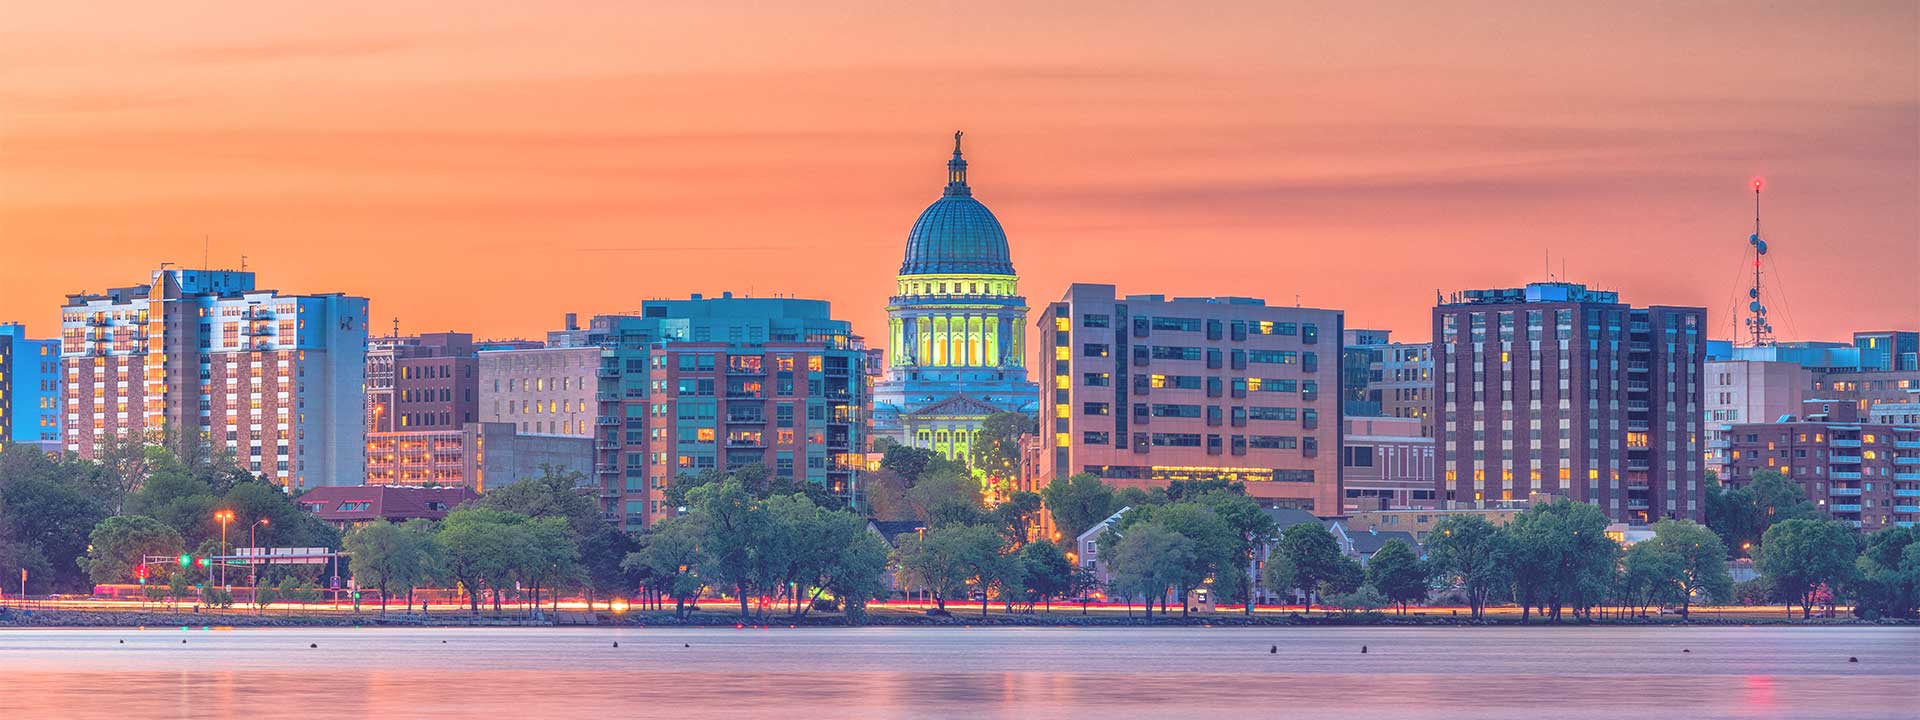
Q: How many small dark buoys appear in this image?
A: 10